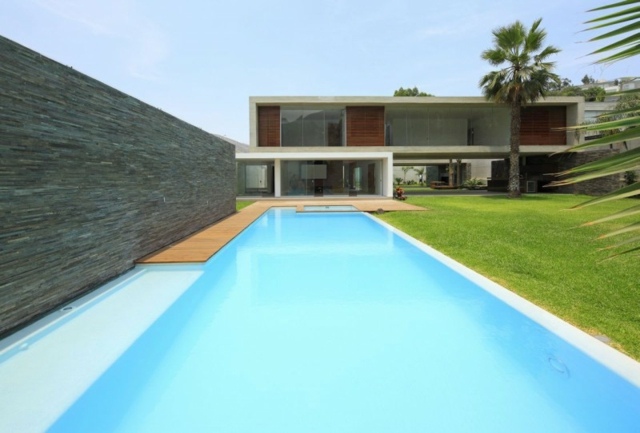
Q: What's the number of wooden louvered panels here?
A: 3